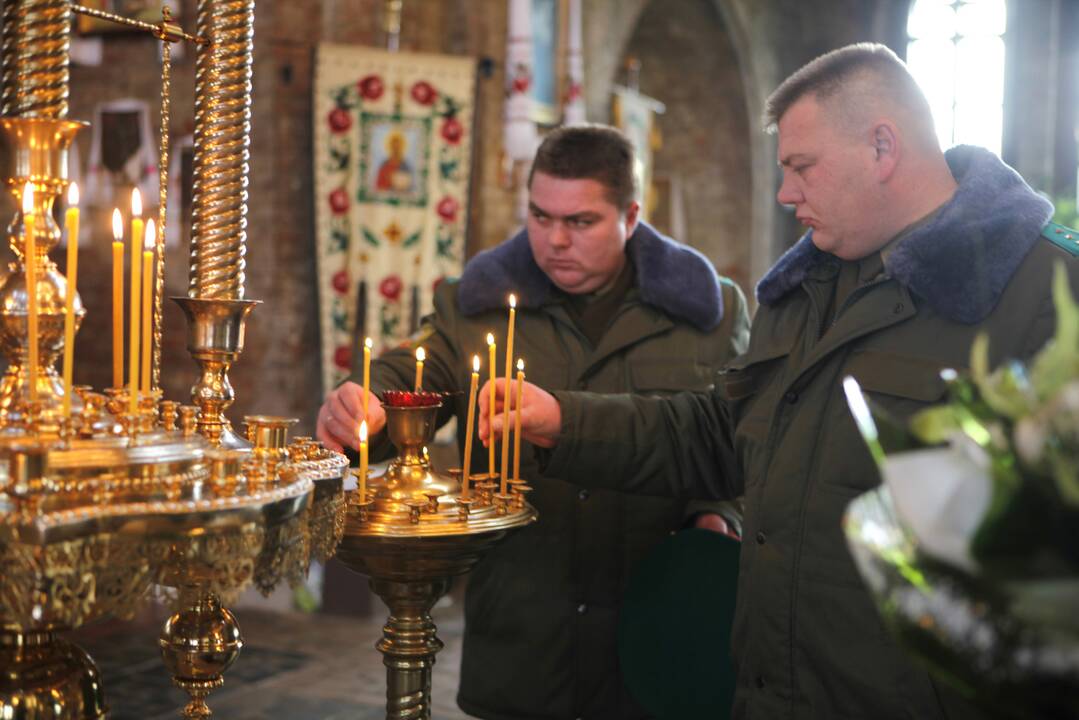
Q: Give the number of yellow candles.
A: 12